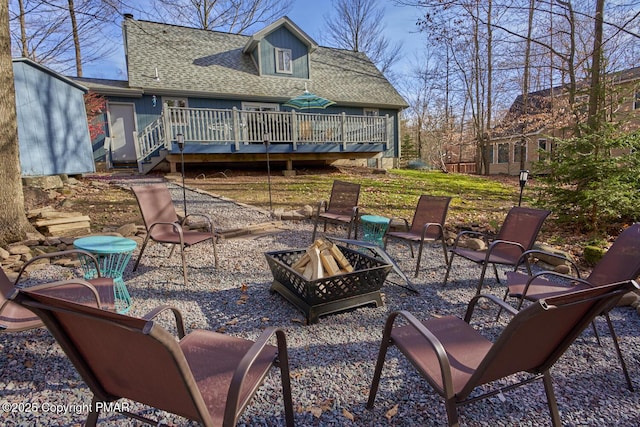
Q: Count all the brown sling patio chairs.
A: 8